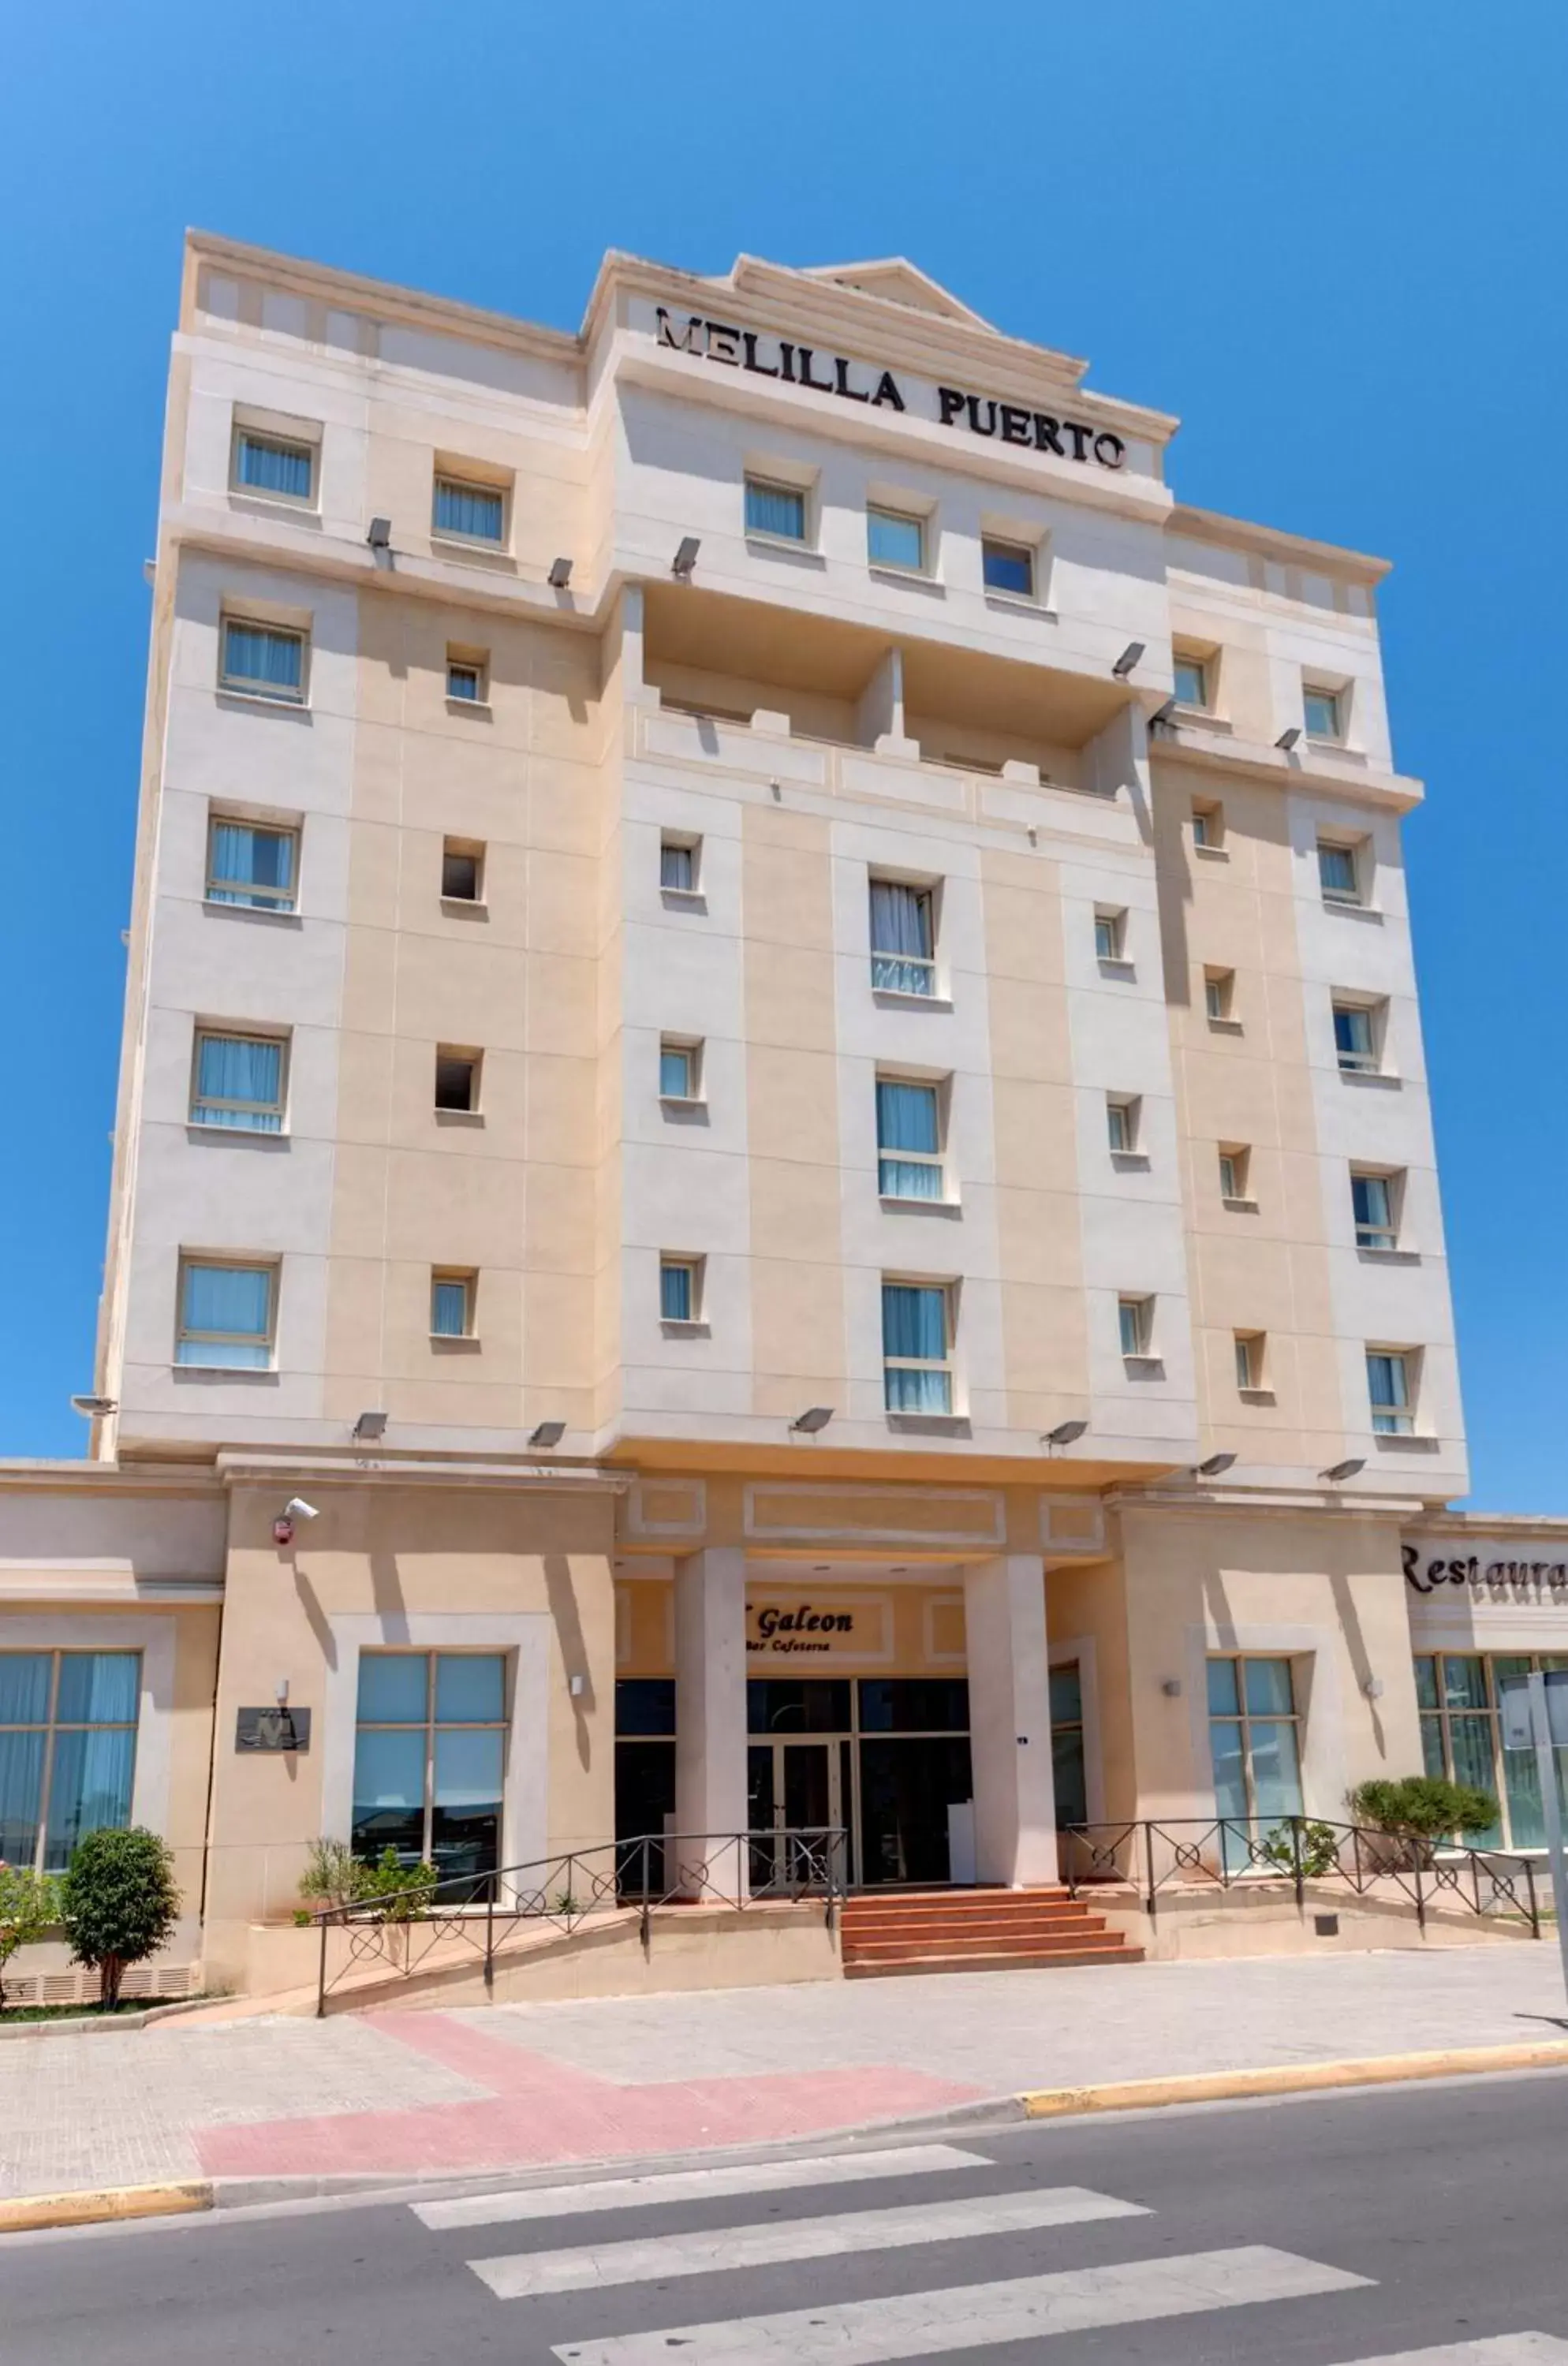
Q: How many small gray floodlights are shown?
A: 13